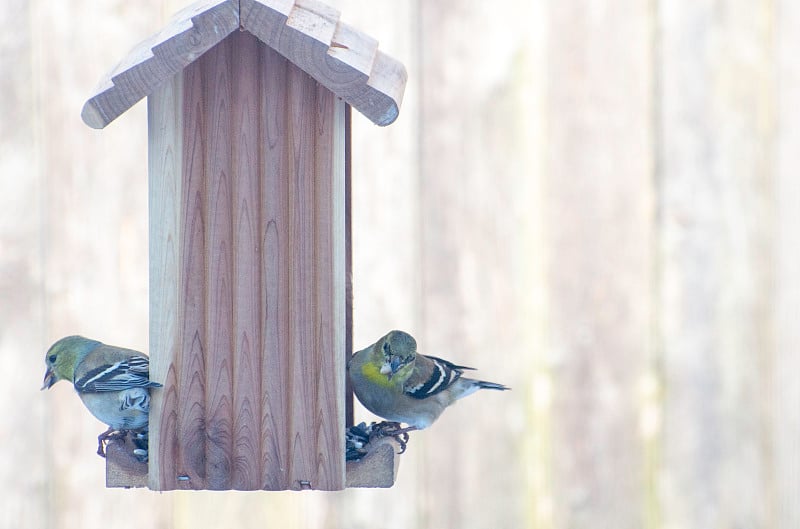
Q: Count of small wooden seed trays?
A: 2